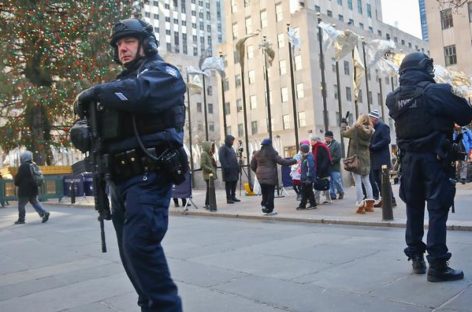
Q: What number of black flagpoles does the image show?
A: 12